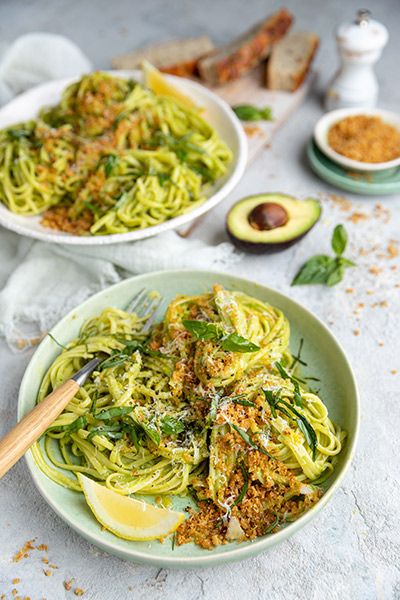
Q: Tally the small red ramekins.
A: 0